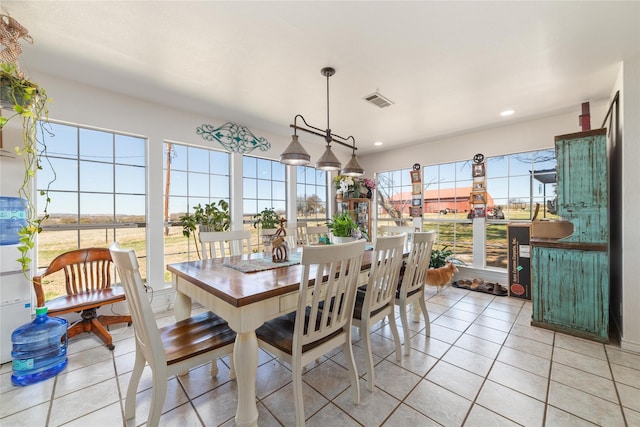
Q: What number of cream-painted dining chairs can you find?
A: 8